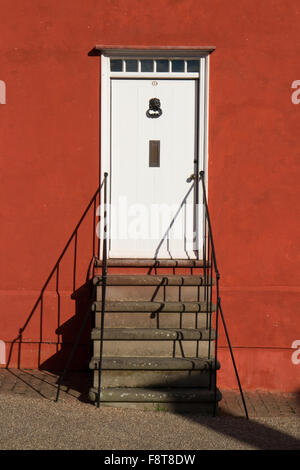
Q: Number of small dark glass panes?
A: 6